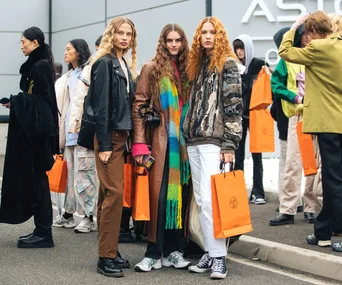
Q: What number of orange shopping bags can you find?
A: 7